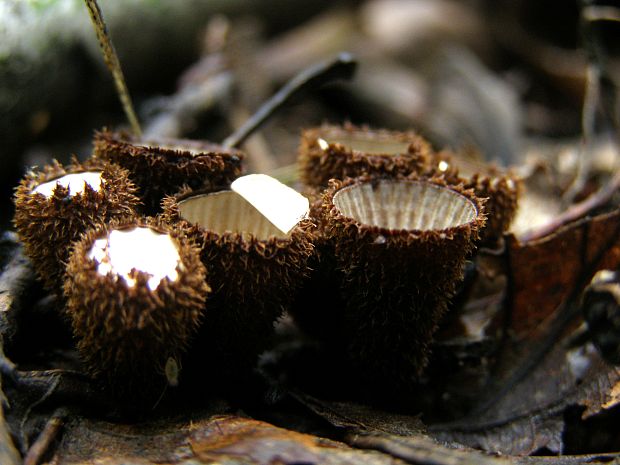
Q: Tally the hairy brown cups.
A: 7